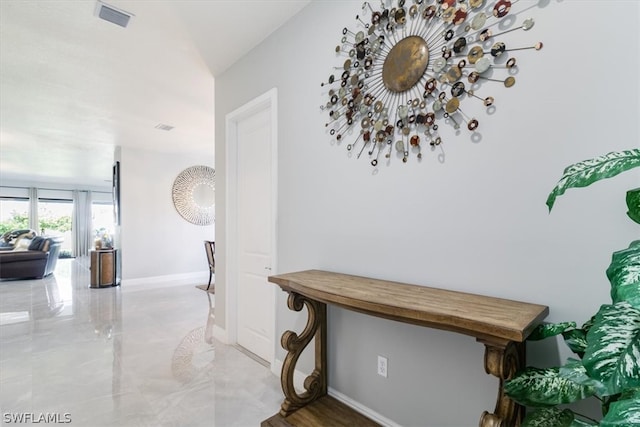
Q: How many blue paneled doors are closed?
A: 0